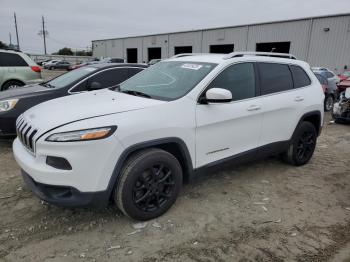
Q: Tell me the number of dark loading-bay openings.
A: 5